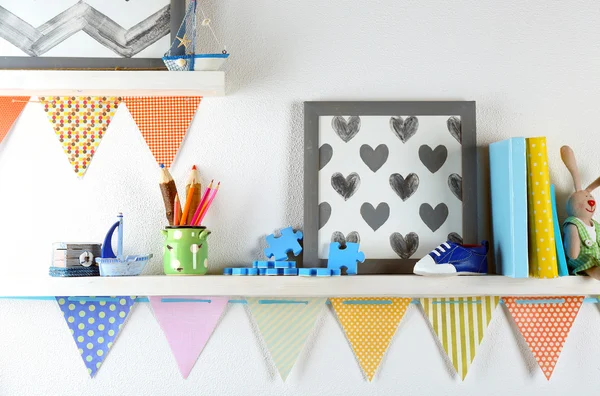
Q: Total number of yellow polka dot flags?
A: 1